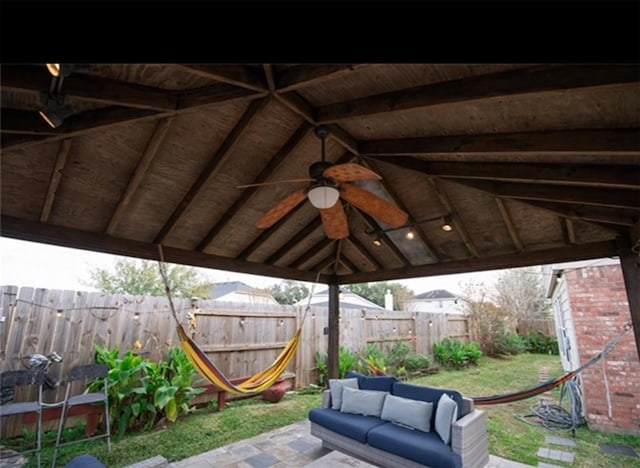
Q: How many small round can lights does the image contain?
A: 5